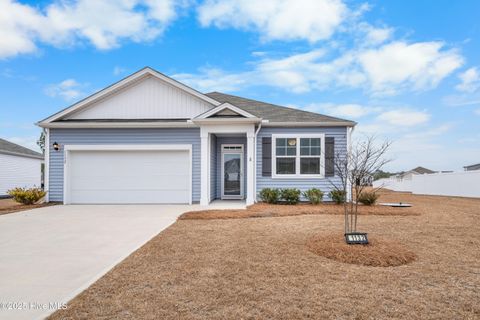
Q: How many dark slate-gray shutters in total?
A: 2